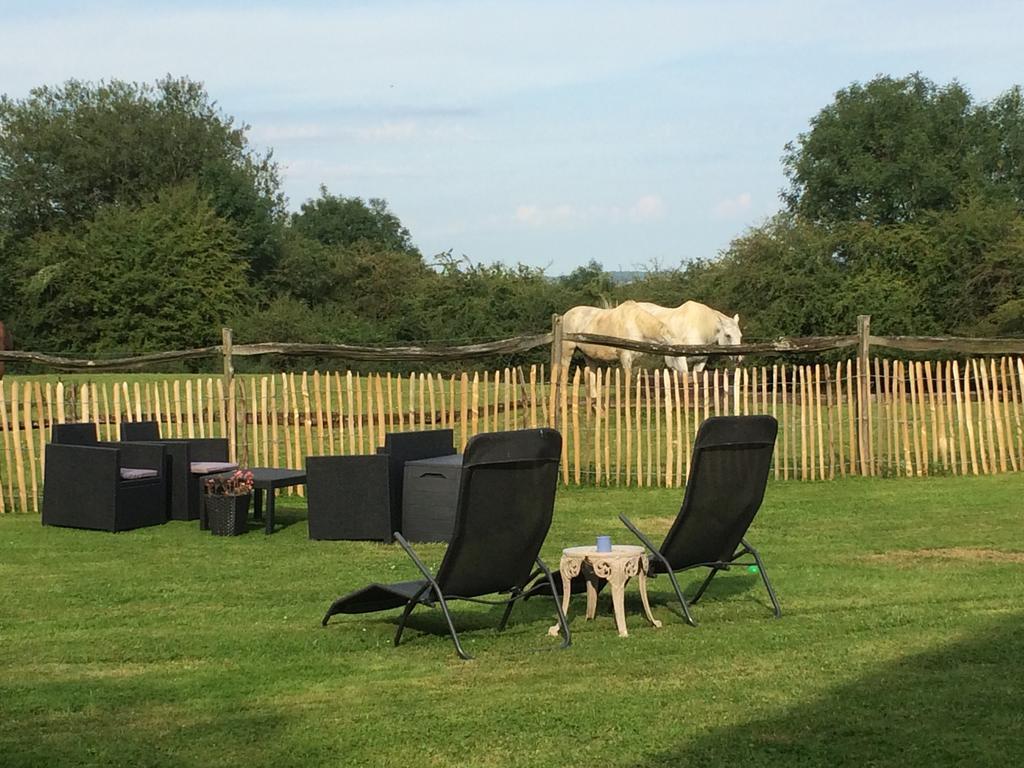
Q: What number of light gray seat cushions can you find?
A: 2